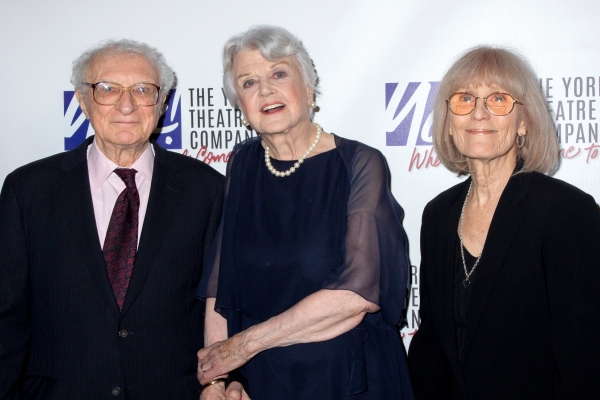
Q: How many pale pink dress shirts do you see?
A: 1